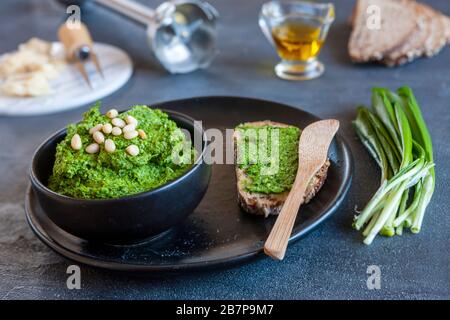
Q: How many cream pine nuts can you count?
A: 14